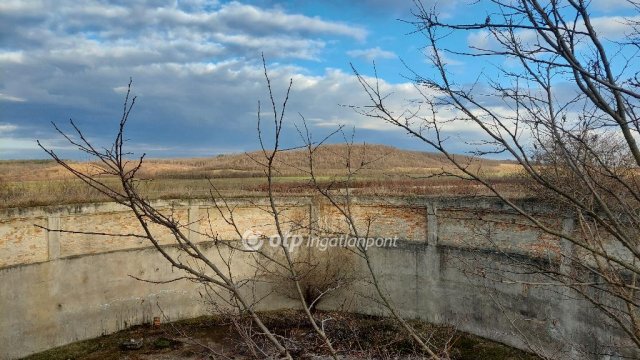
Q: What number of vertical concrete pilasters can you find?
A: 5